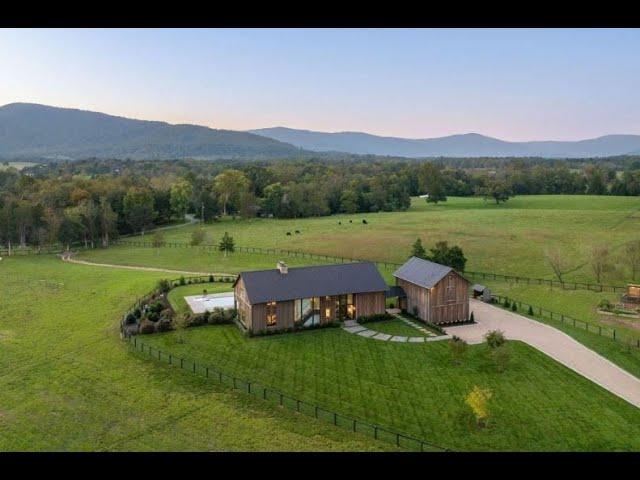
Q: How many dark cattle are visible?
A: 5